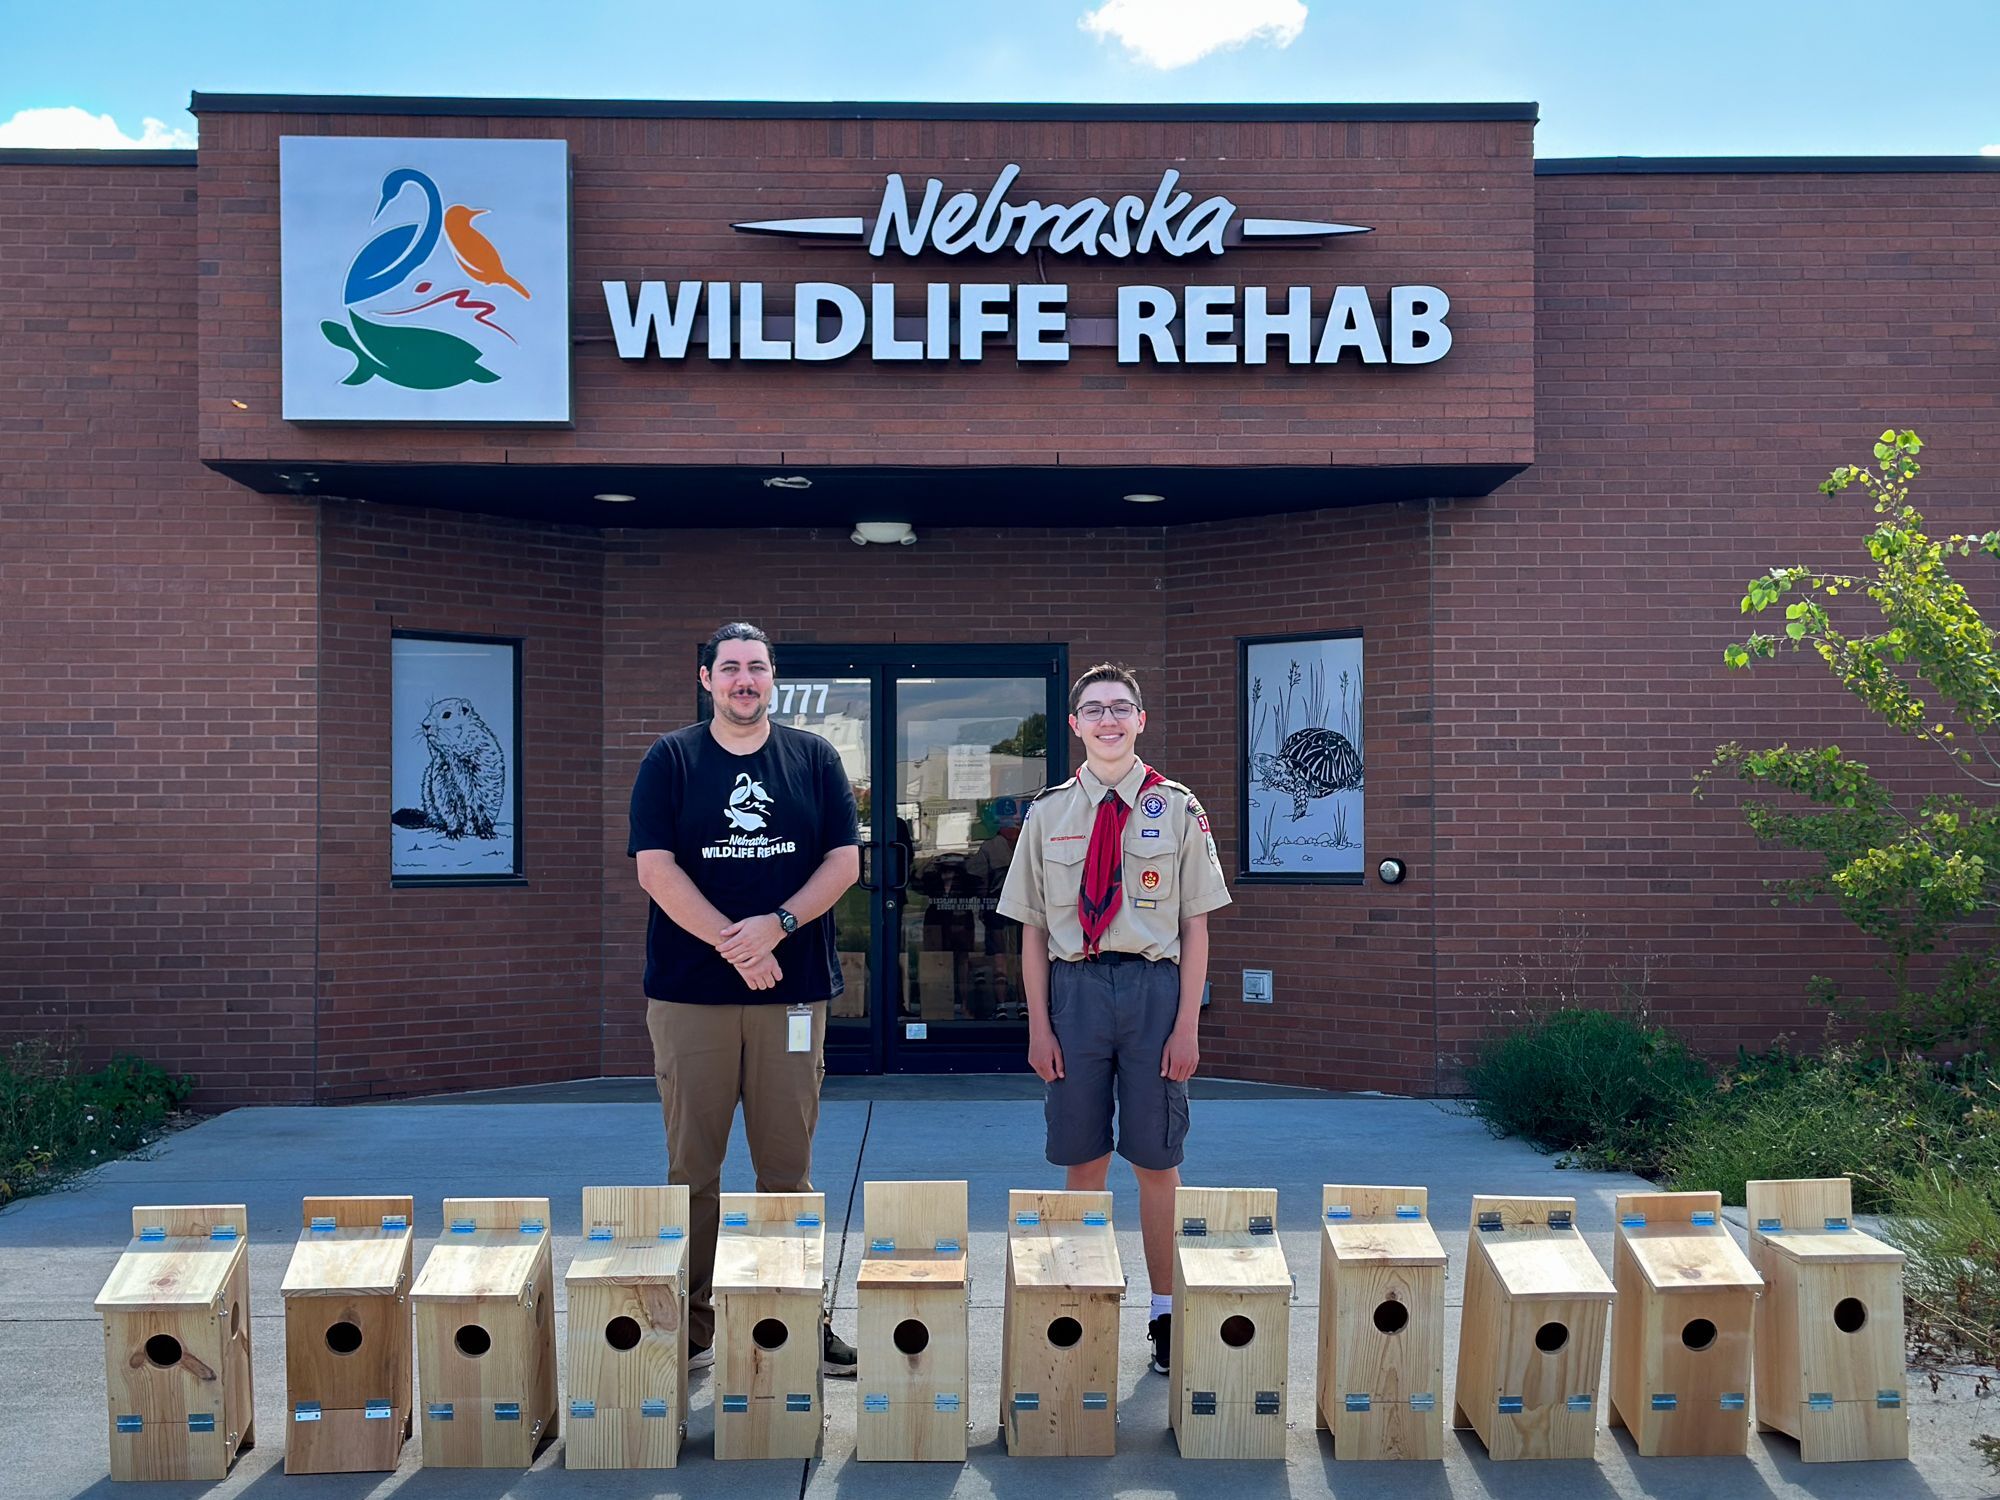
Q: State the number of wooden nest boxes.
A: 12